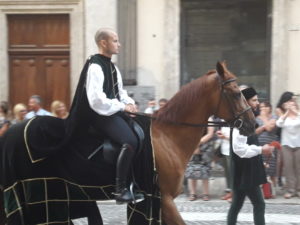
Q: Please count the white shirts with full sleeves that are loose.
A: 2